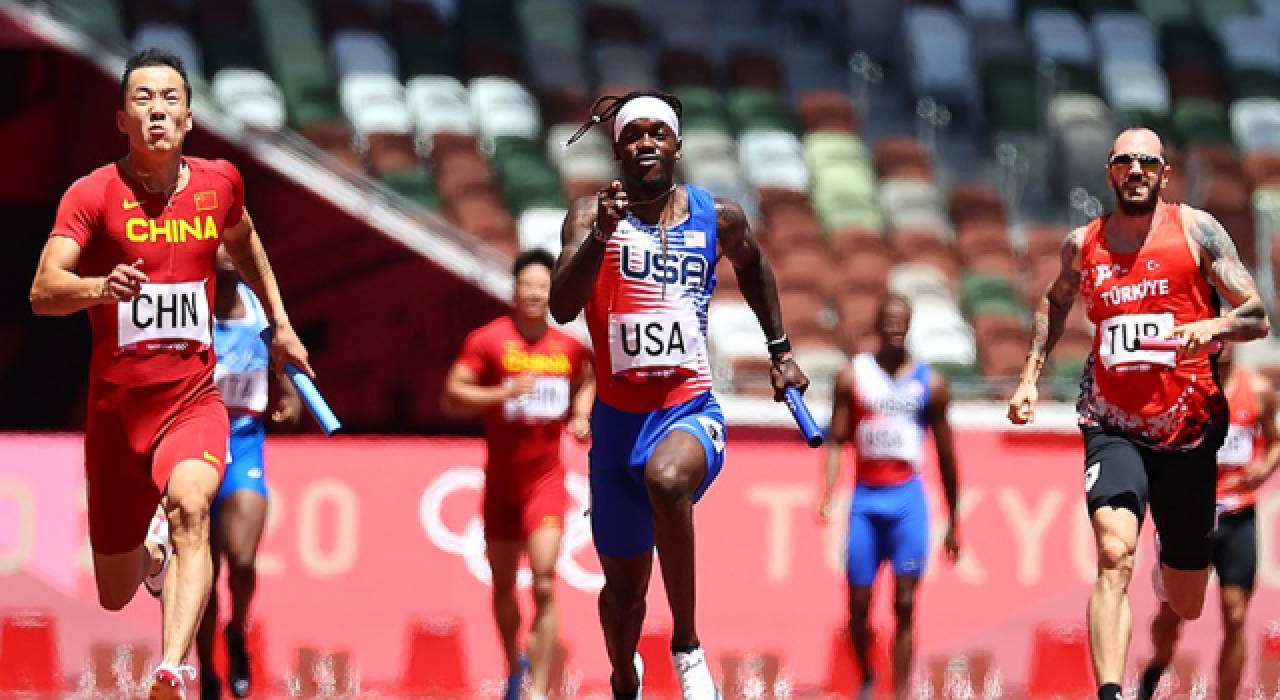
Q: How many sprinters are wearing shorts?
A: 7